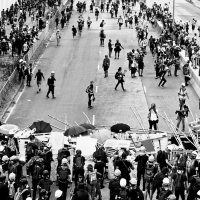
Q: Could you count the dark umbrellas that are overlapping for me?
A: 2